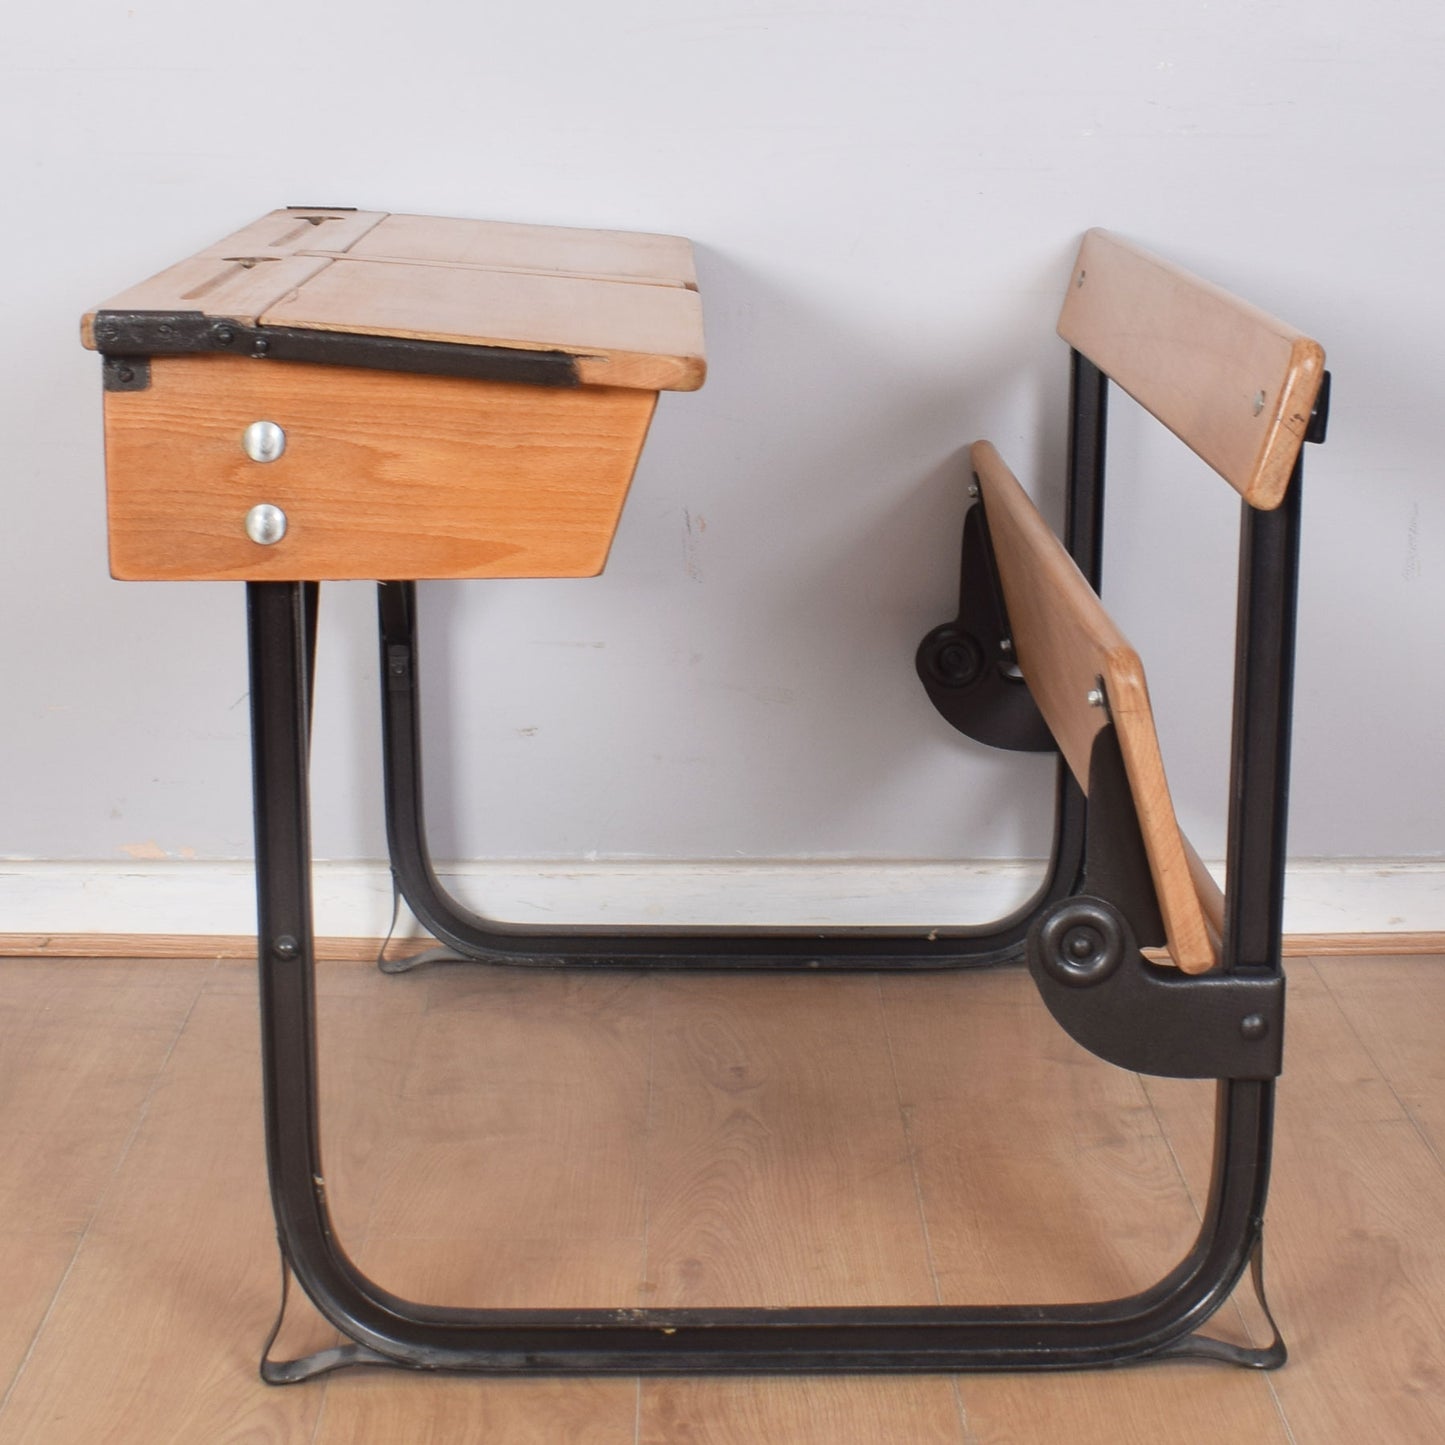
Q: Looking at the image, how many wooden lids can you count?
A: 2